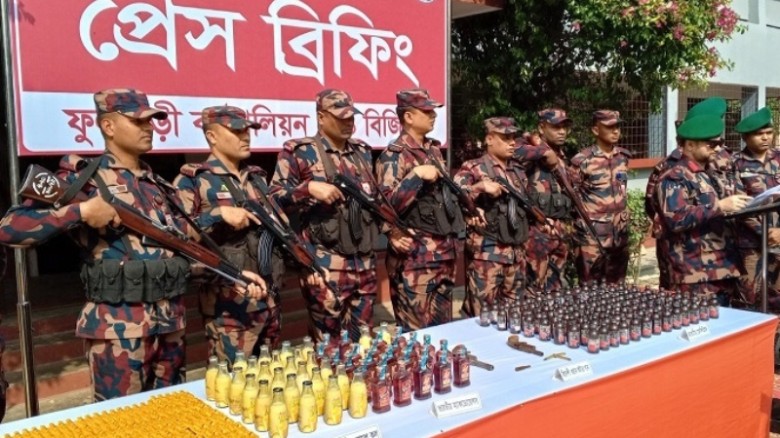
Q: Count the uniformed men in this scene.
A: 10